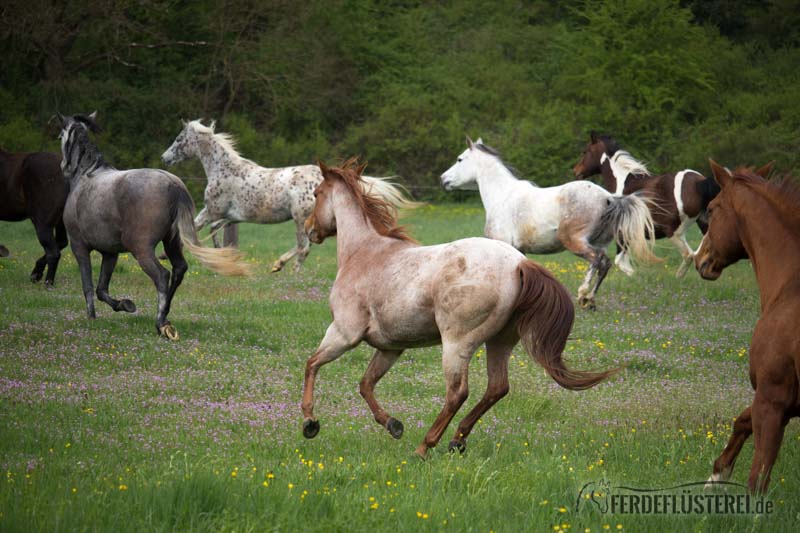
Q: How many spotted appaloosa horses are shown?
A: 1